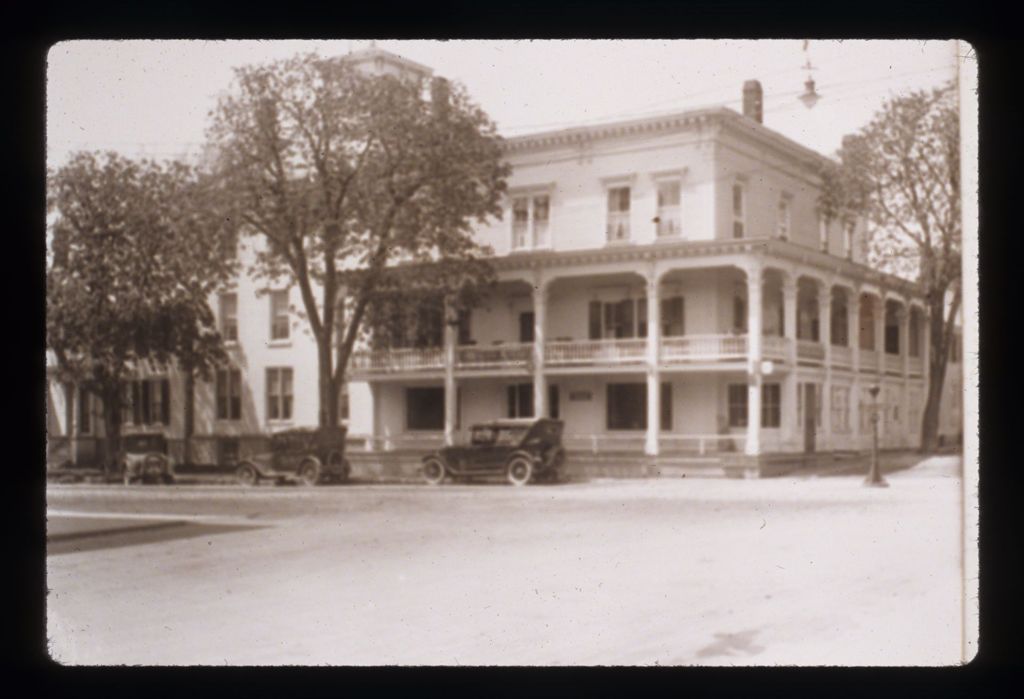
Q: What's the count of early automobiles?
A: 3